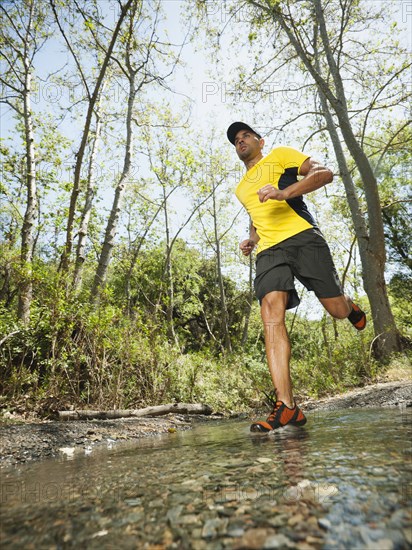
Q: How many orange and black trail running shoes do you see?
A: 2